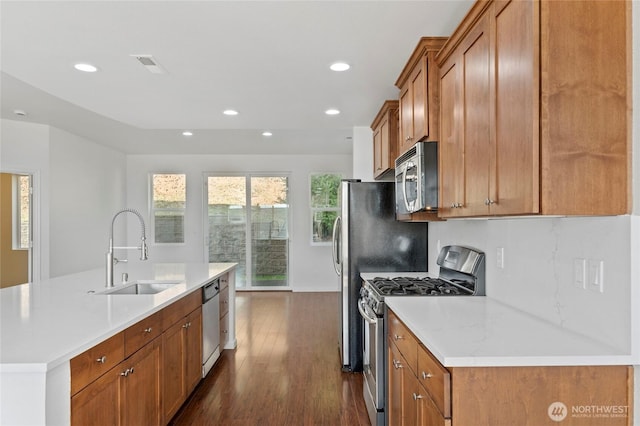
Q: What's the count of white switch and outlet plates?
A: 3